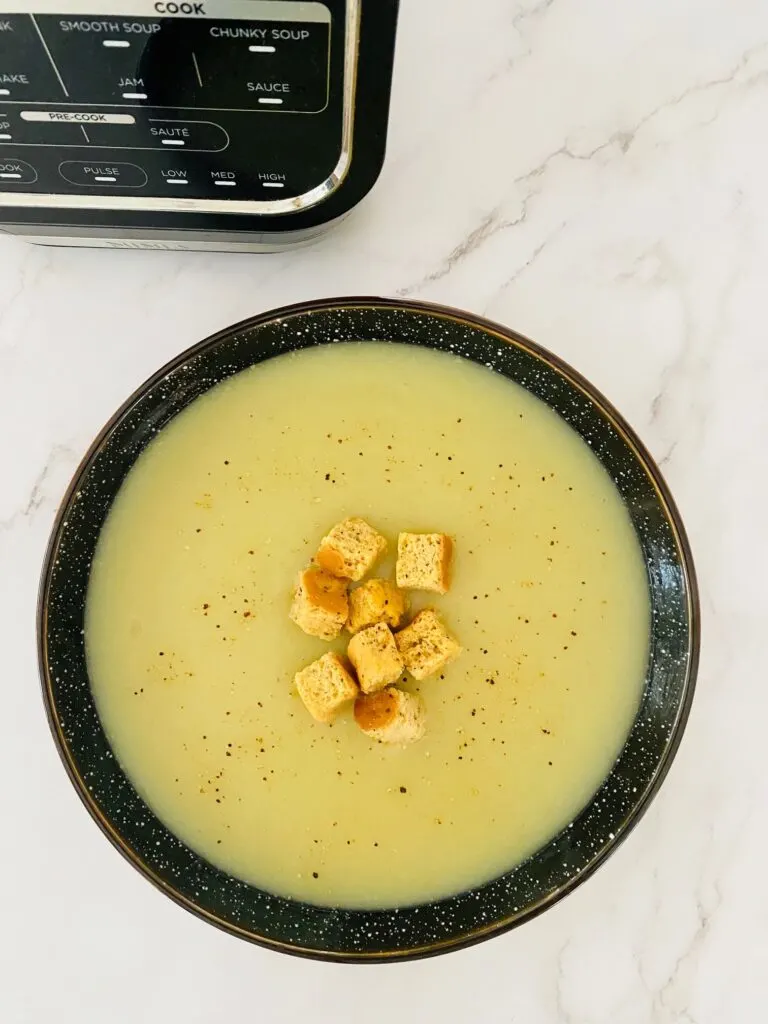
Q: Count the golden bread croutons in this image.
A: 8